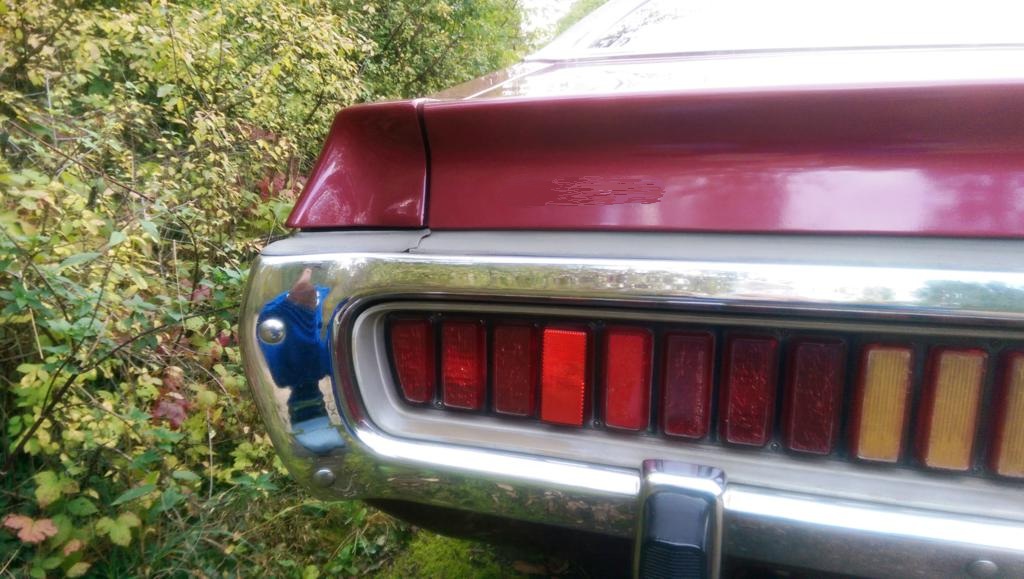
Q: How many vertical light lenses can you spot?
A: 11